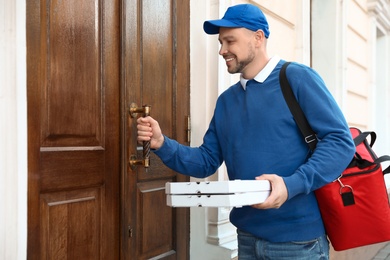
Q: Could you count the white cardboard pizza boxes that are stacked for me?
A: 2